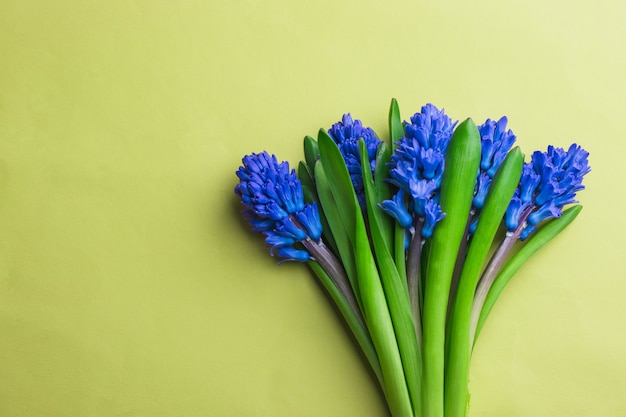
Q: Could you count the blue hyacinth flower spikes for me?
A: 5